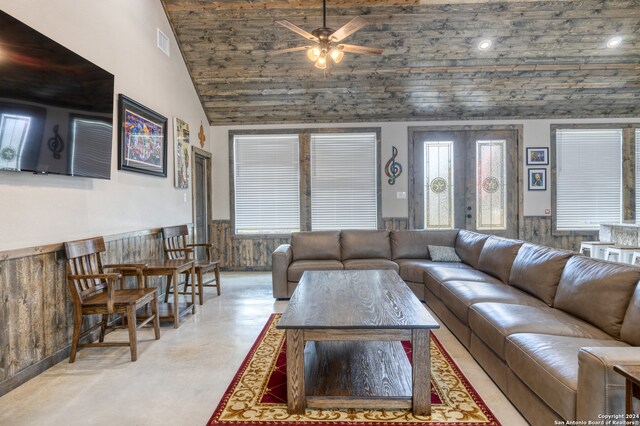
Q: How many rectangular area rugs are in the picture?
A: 1